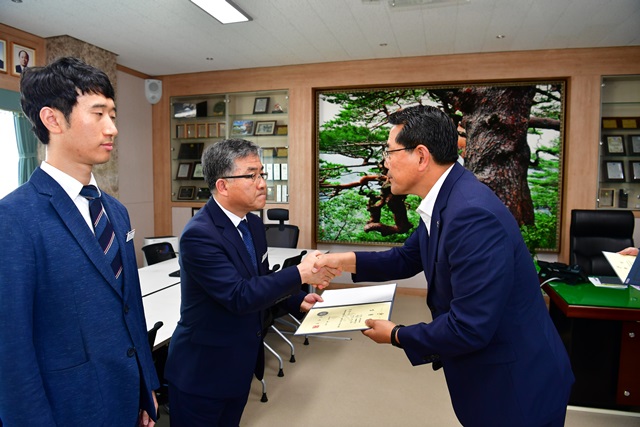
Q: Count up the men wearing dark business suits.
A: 3